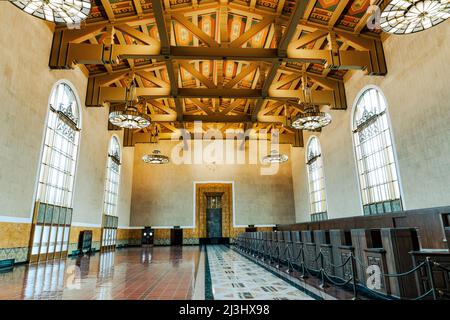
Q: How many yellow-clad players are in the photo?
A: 0